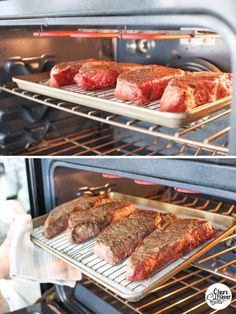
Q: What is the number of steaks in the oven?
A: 4